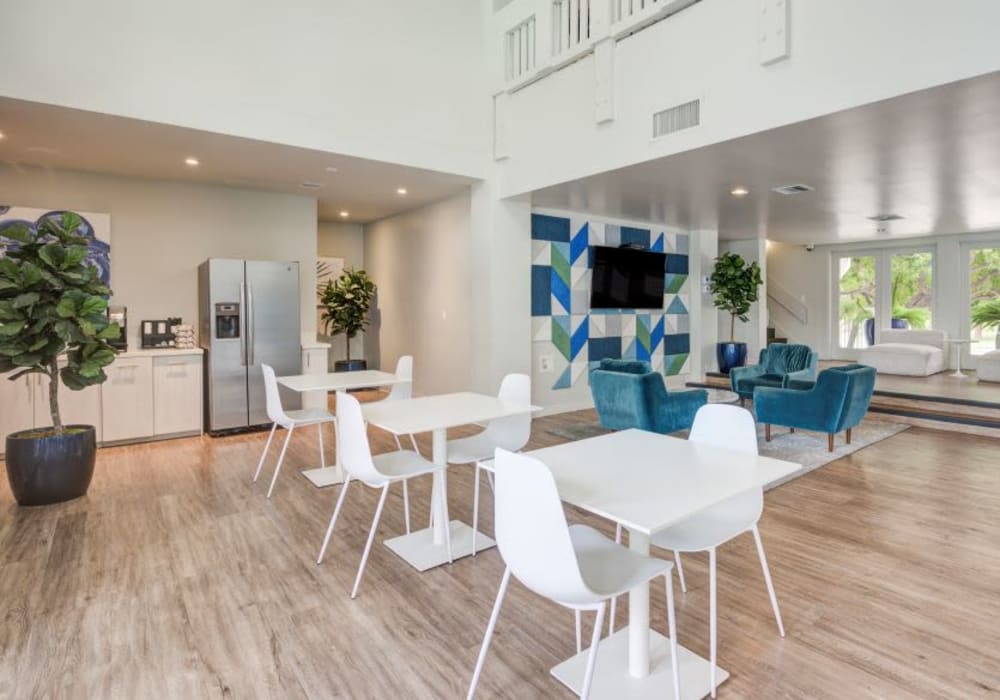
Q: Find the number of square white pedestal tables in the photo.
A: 3